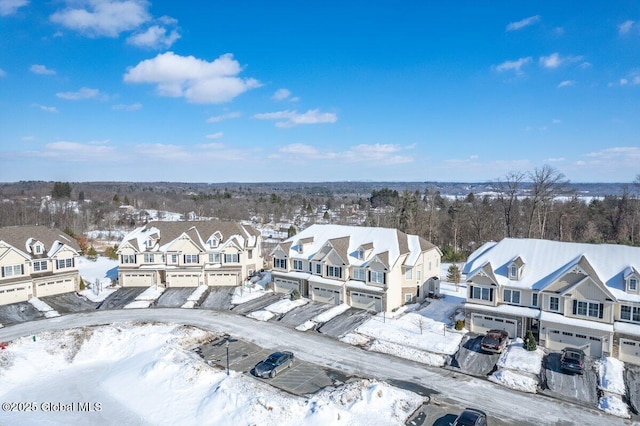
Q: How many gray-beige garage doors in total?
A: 11